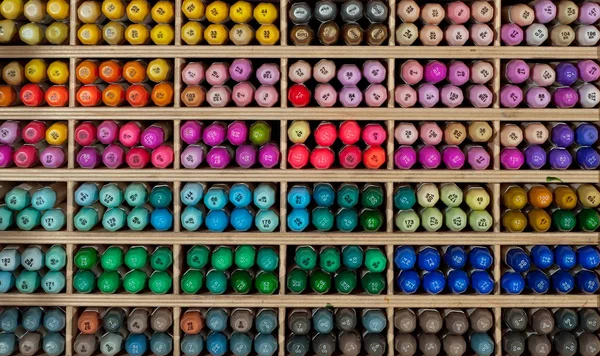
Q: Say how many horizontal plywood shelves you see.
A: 5